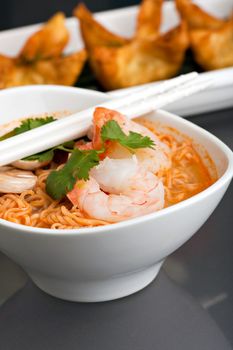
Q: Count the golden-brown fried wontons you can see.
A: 3